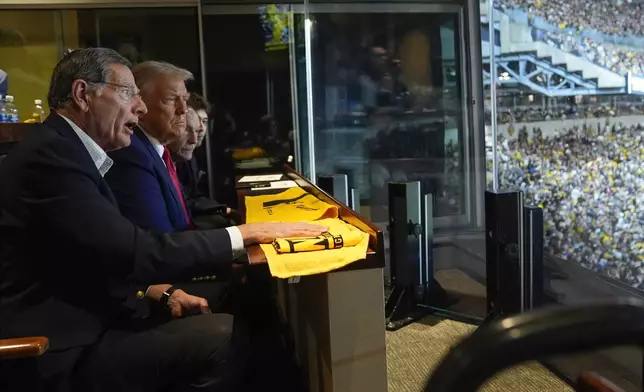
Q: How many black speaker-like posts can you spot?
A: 3